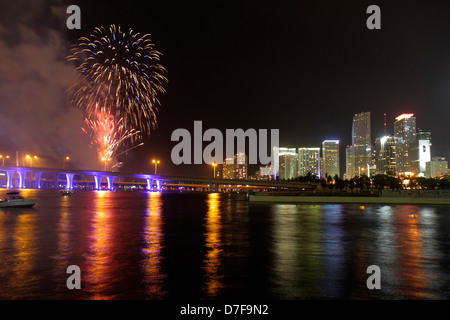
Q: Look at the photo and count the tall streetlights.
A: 6